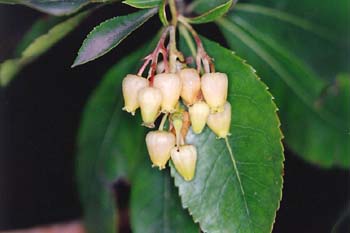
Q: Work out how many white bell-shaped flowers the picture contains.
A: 9